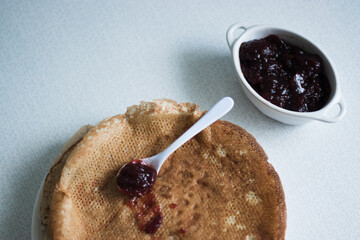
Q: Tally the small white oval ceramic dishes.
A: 1